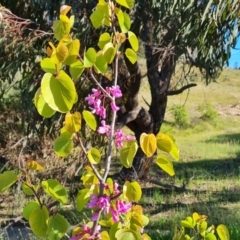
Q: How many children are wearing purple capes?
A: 0